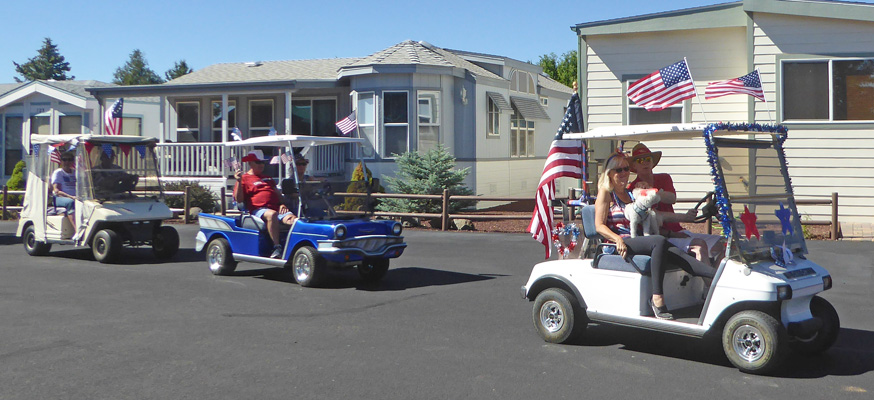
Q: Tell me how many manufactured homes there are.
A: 3